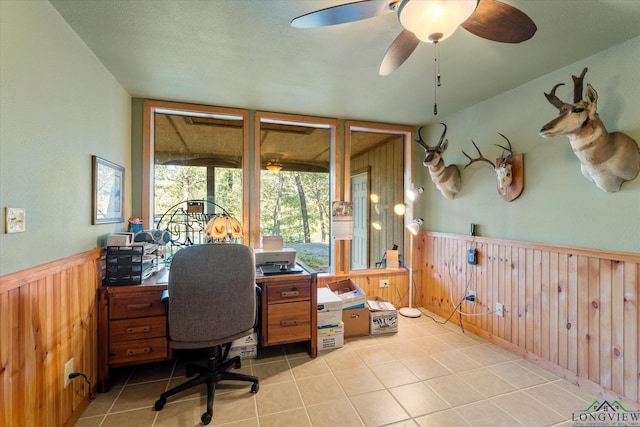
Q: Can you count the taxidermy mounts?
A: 3